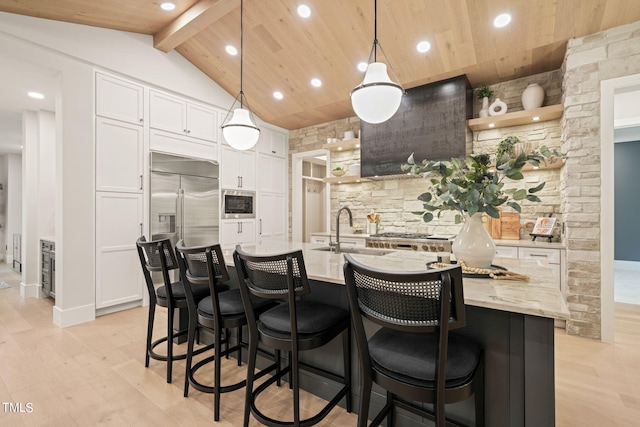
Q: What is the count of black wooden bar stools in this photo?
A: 4